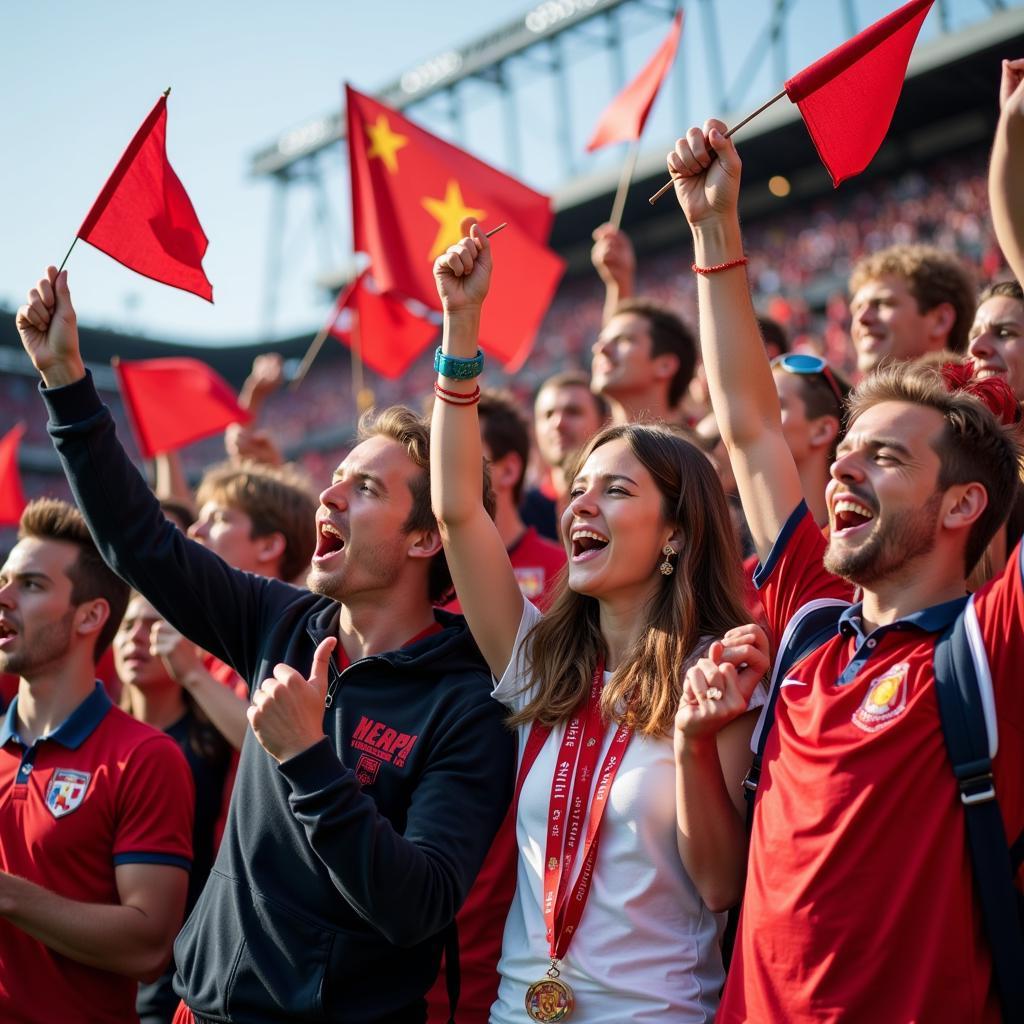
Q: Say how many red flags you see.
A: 7